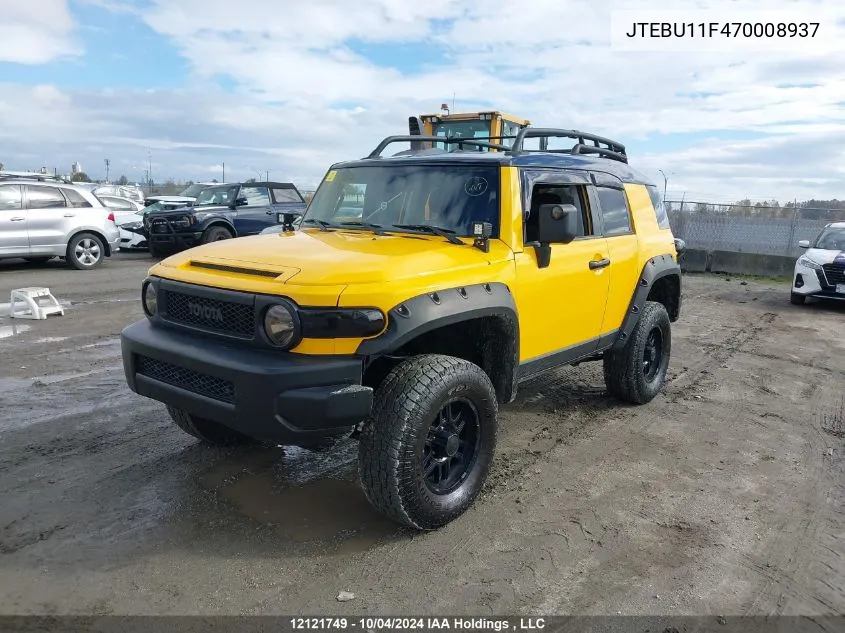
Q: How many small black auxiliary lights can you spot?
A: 2